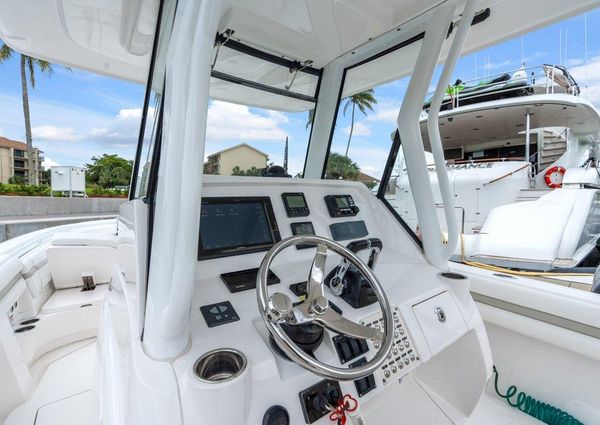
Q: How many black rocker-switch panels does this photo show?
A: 2